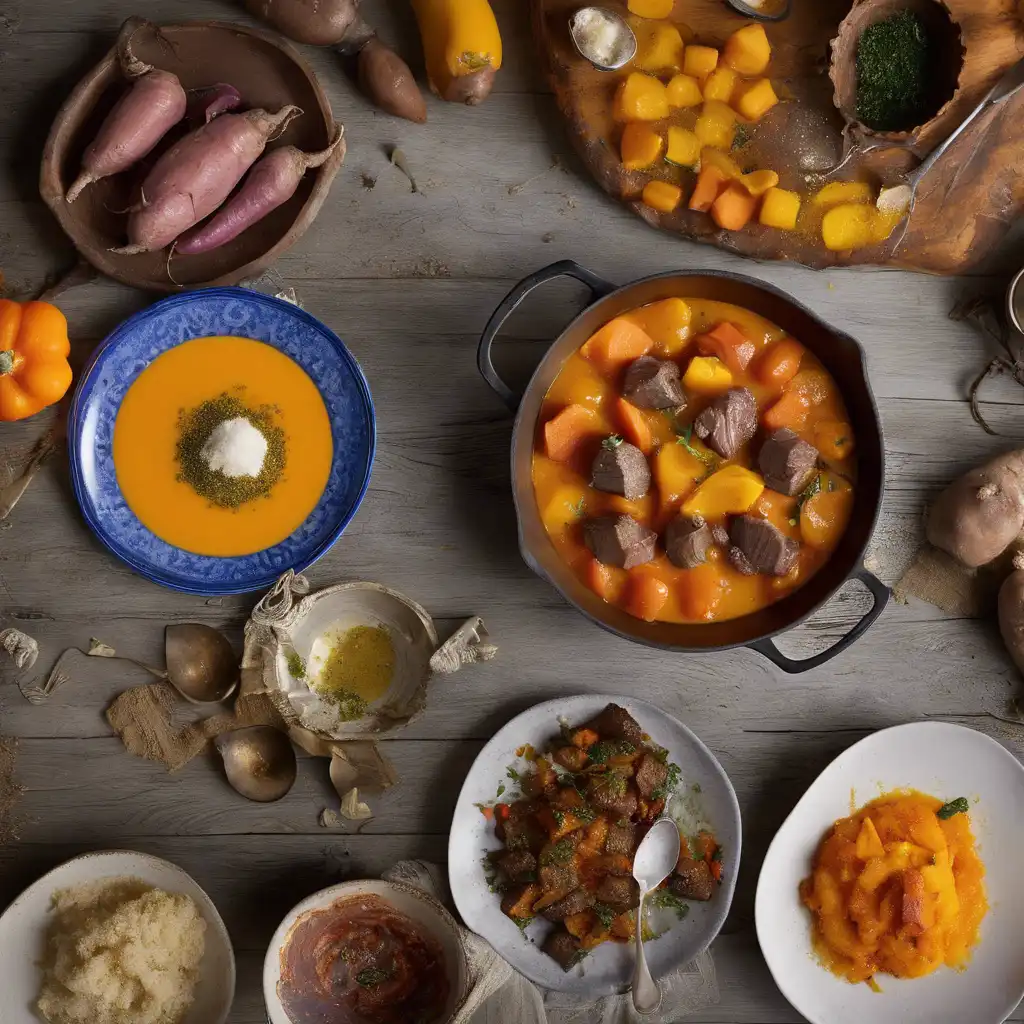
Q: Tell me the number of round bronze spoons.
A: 2